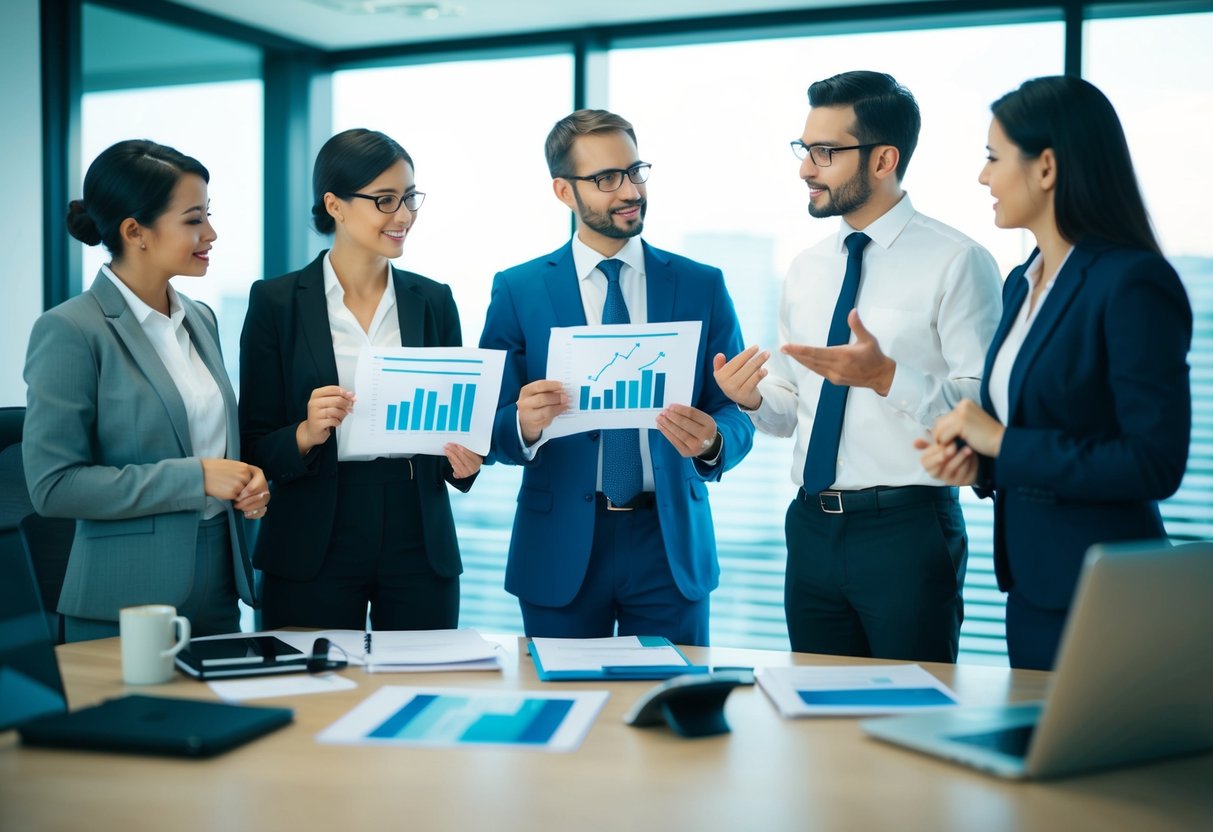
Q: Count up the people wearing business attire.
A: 5